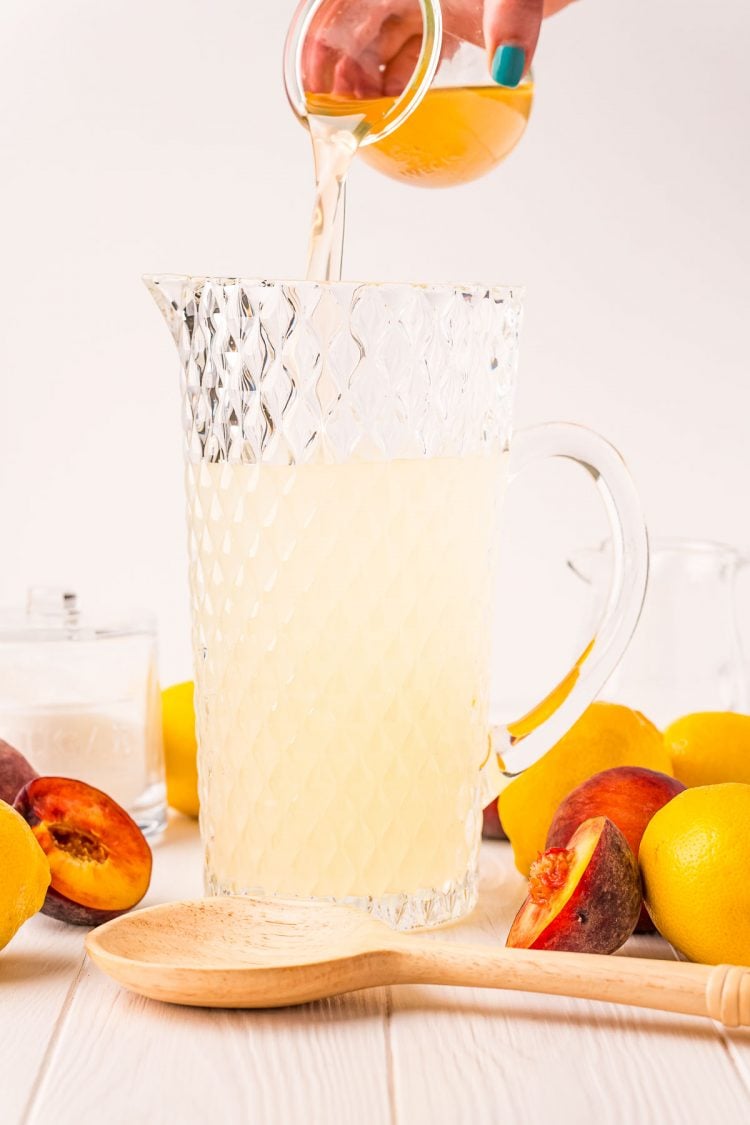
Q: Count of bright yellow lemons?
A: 5